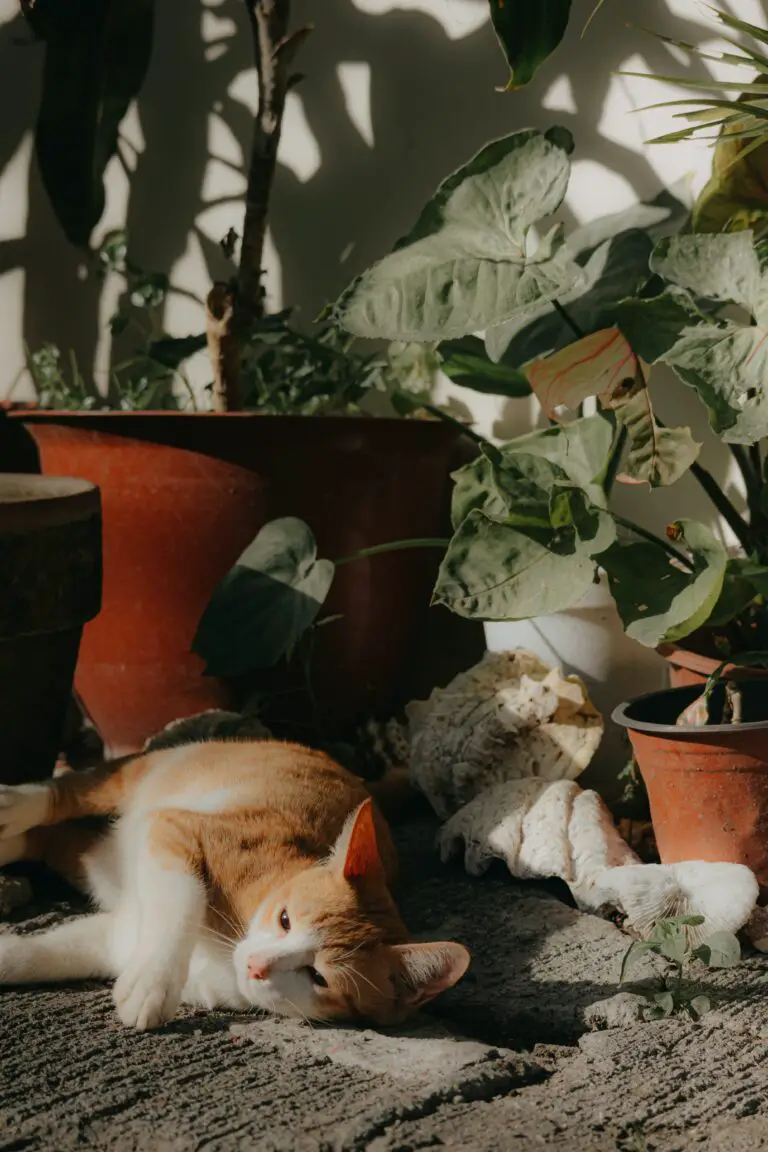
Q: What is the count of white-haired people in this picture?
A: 0